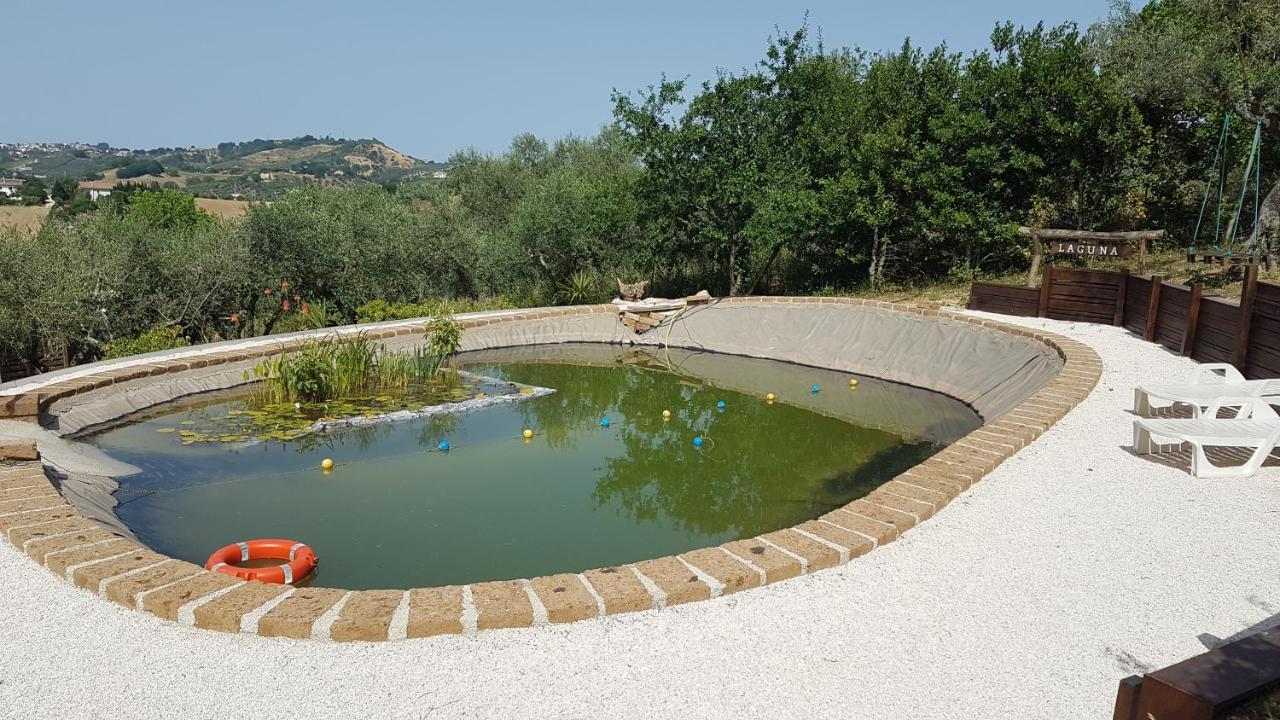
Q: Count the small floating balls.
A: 10